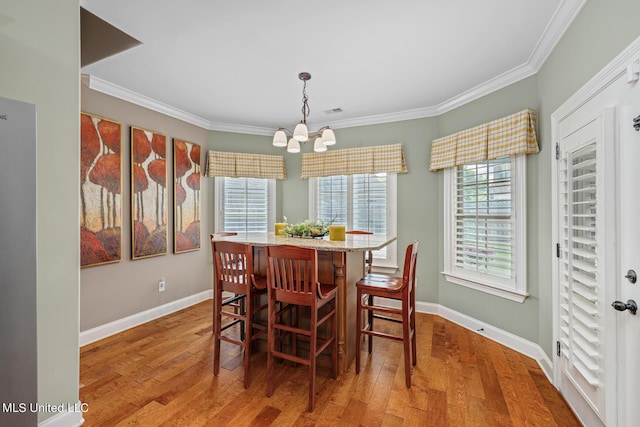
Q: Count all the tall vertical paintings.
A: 3